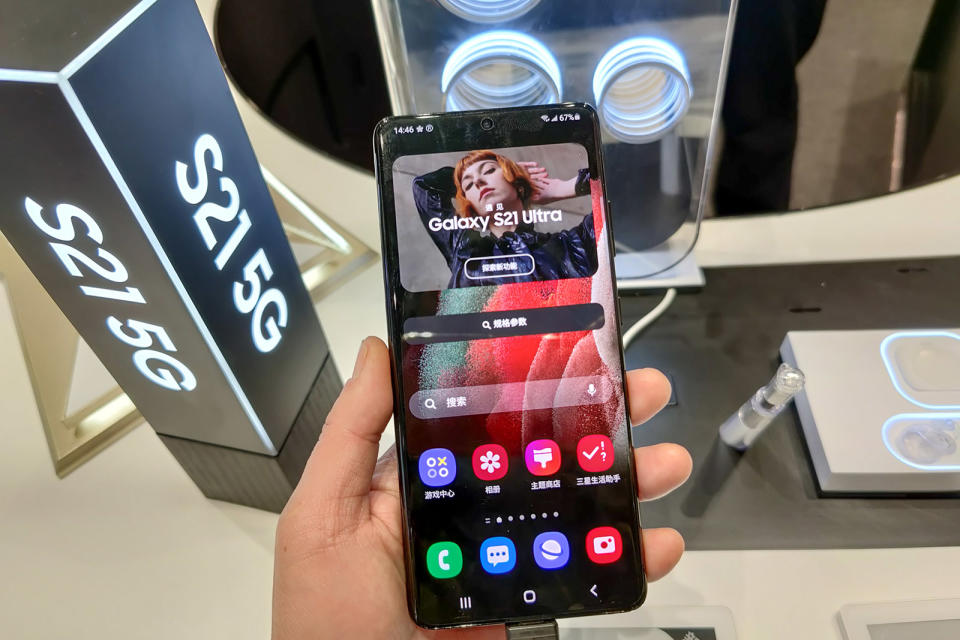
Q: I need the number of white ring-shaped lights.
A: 3